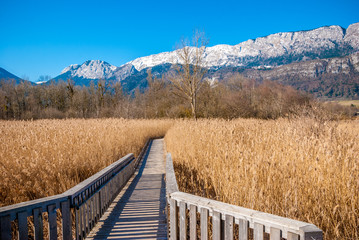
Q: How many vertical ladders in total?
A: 0